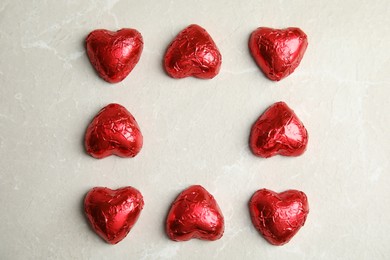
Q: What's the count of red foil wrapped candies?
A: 8